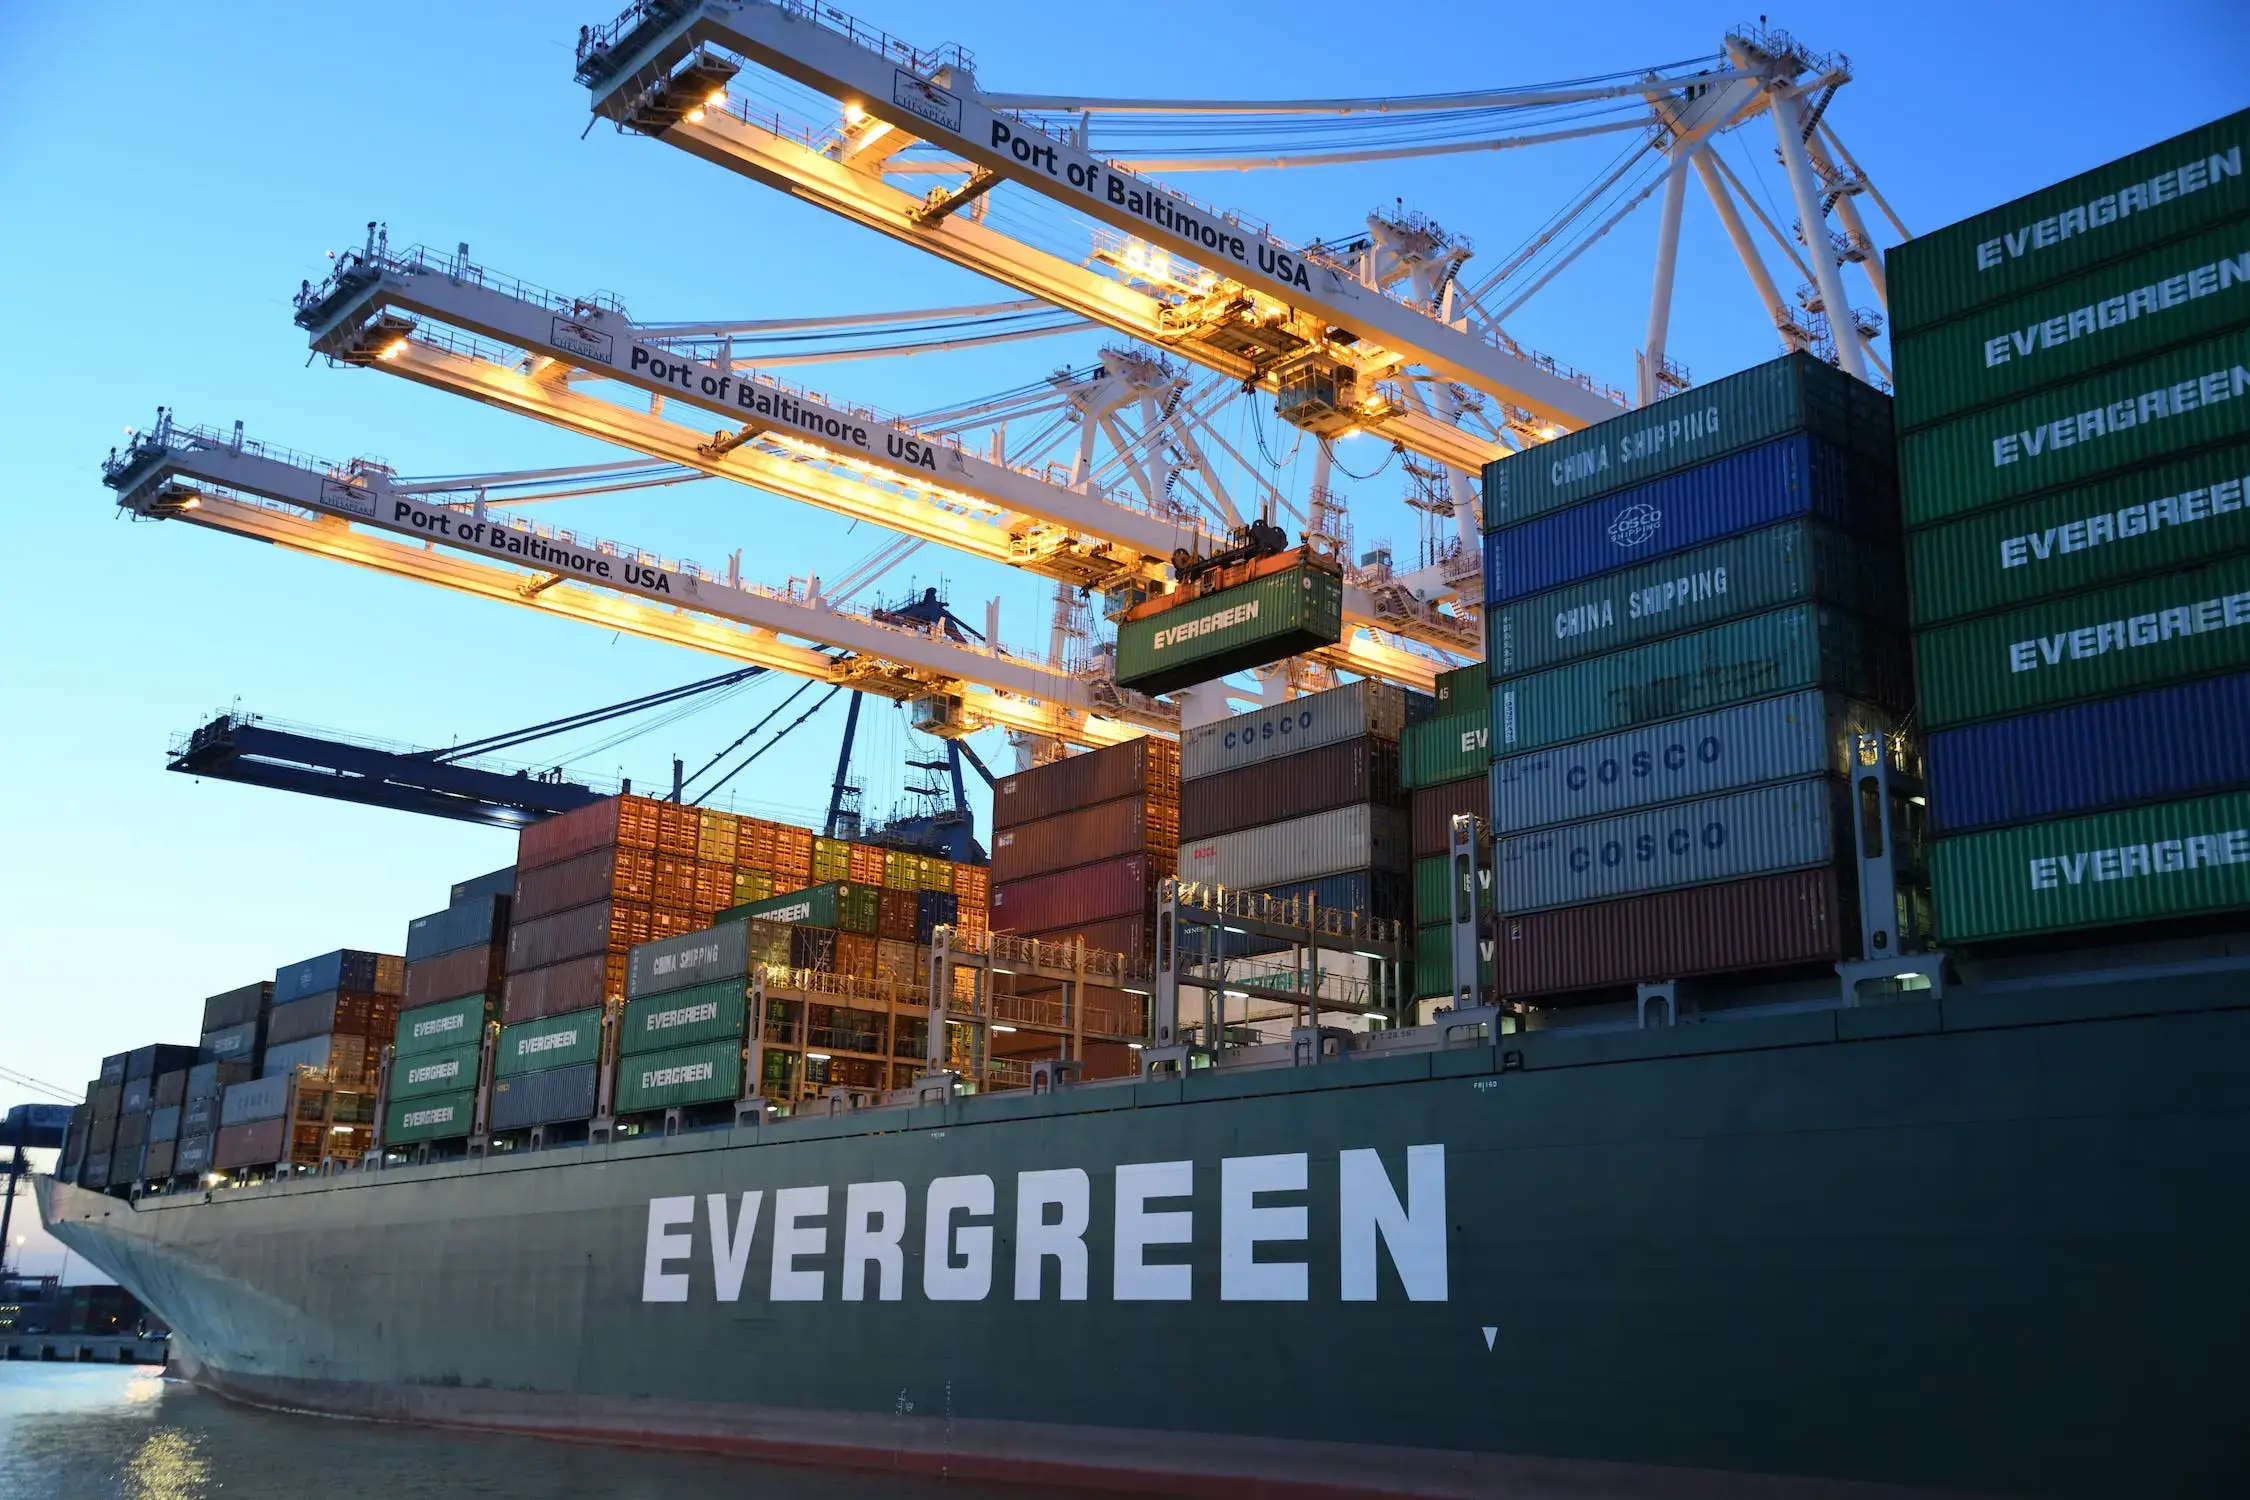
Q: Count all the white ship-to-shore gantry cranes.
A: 3